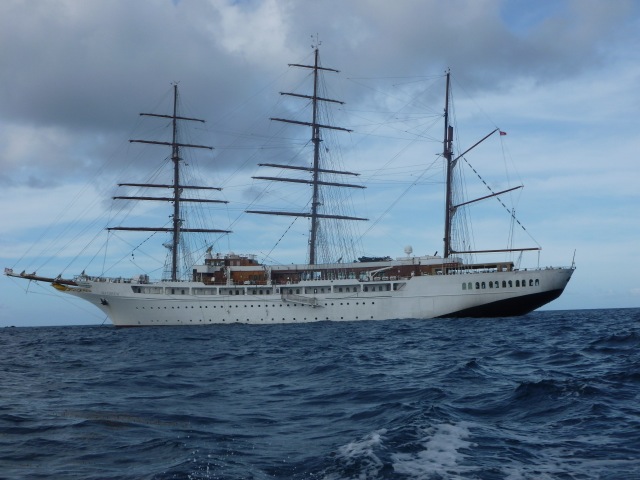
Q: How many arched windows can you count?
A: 12